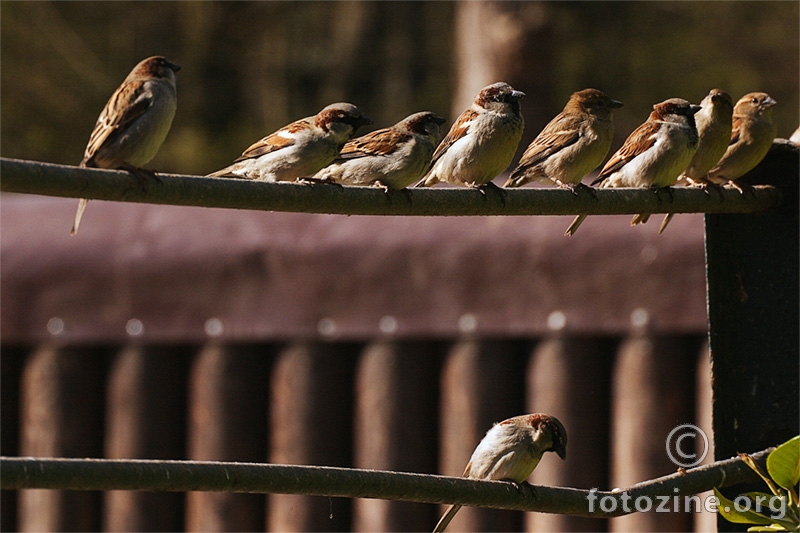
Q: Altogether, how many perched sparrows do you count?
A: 9